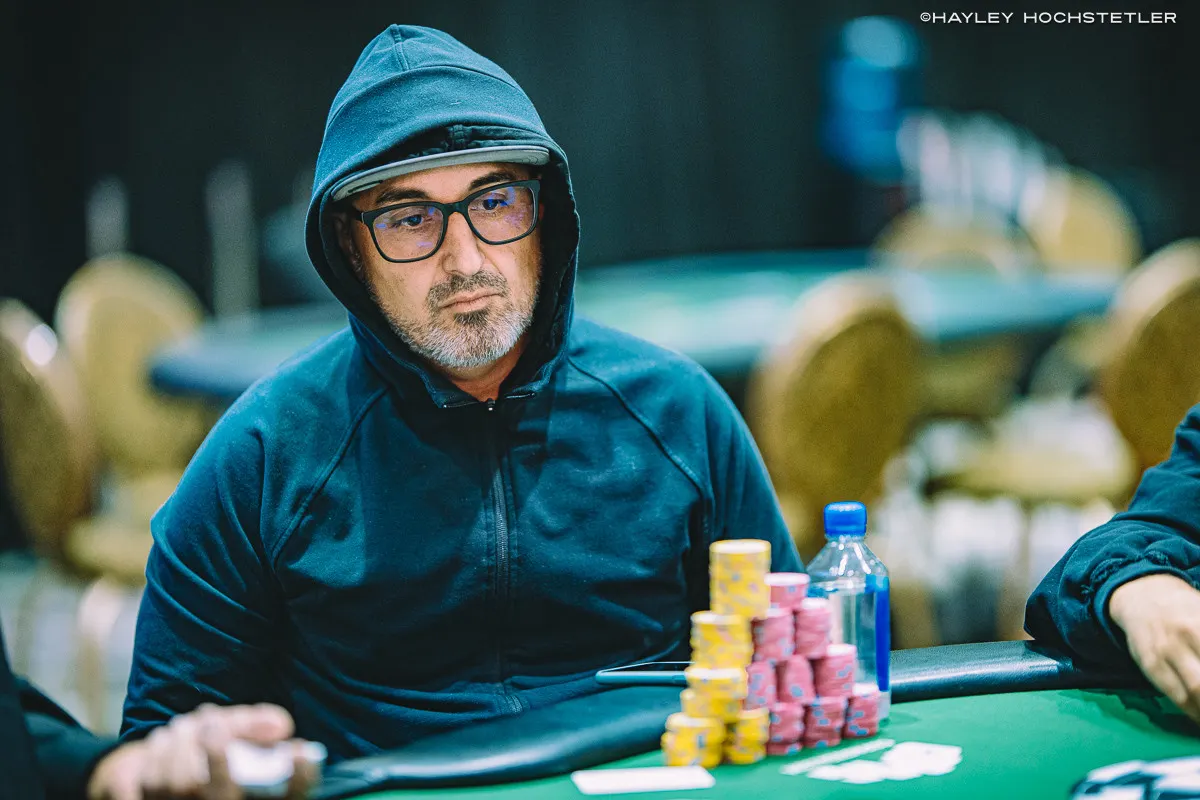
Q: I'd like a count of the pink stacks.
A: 9